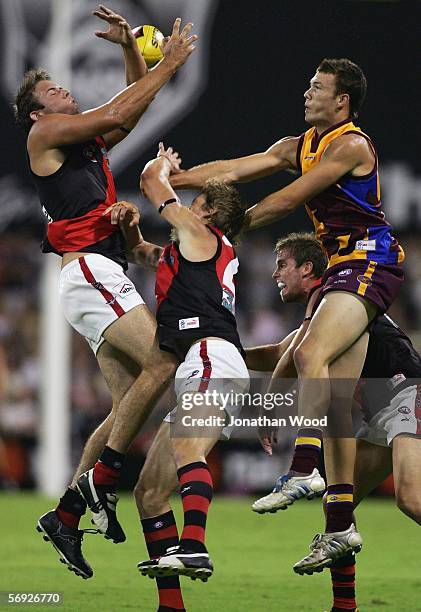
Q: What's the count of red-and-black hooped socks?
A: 5